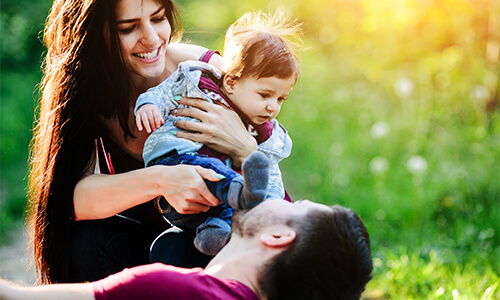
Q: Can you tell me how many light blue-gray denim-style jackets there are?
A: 1